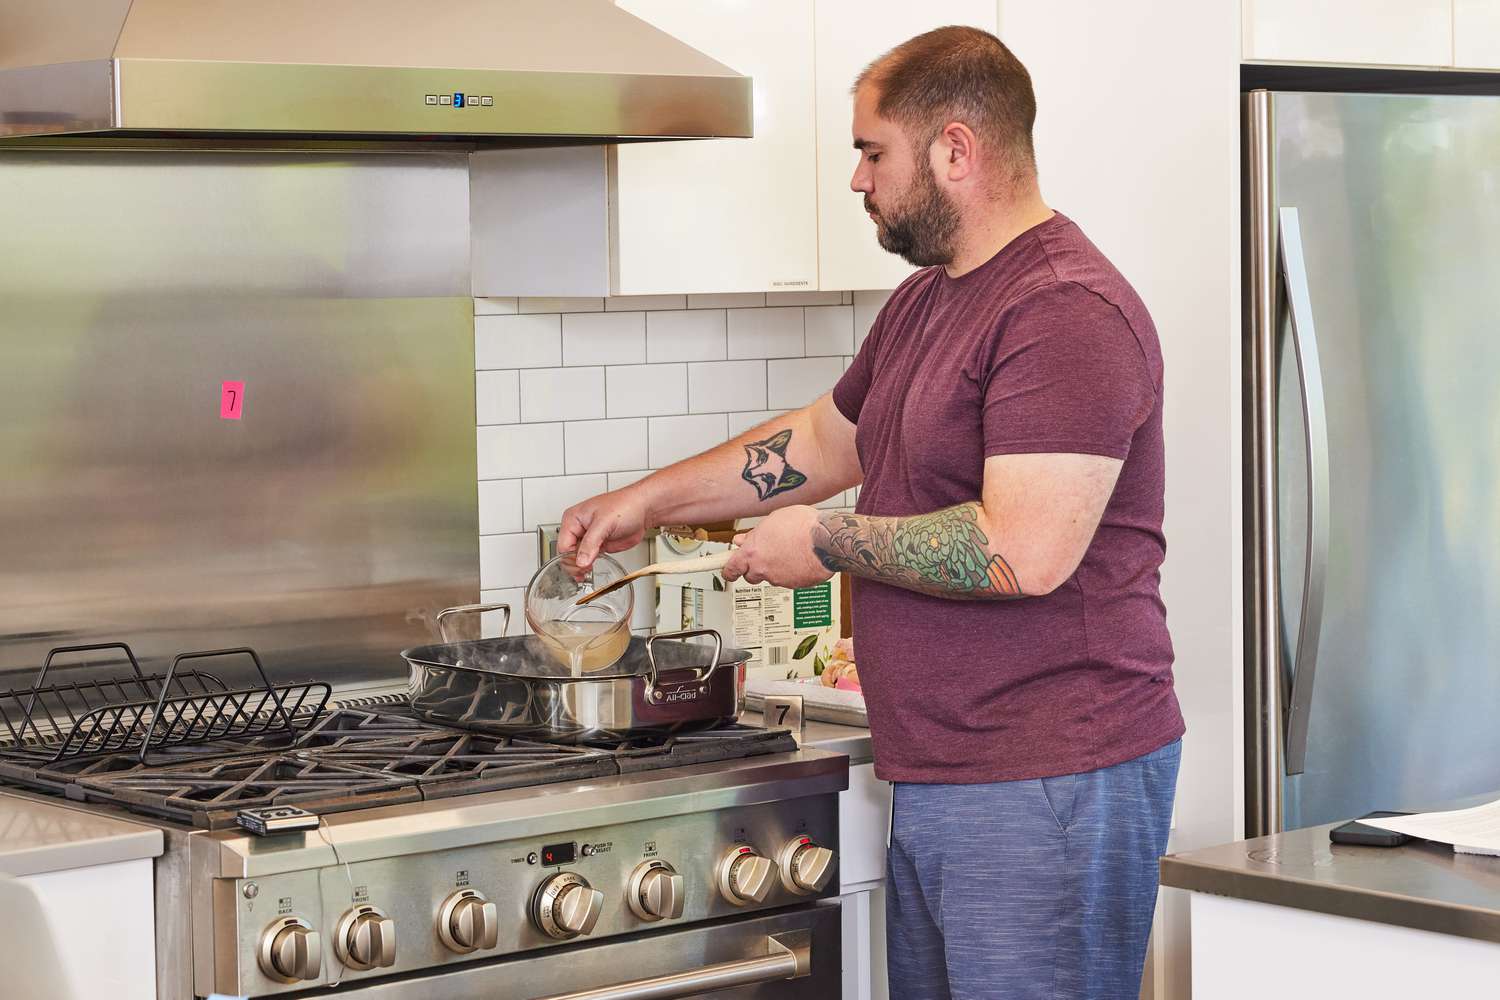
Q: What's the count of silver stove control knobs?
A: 7